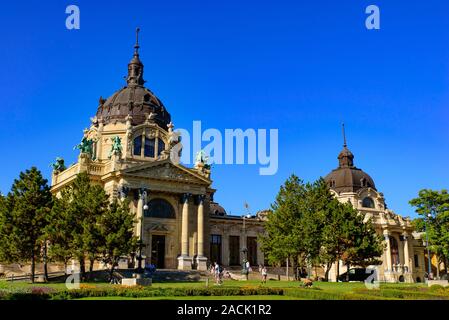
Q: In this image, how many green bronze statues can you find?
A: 4